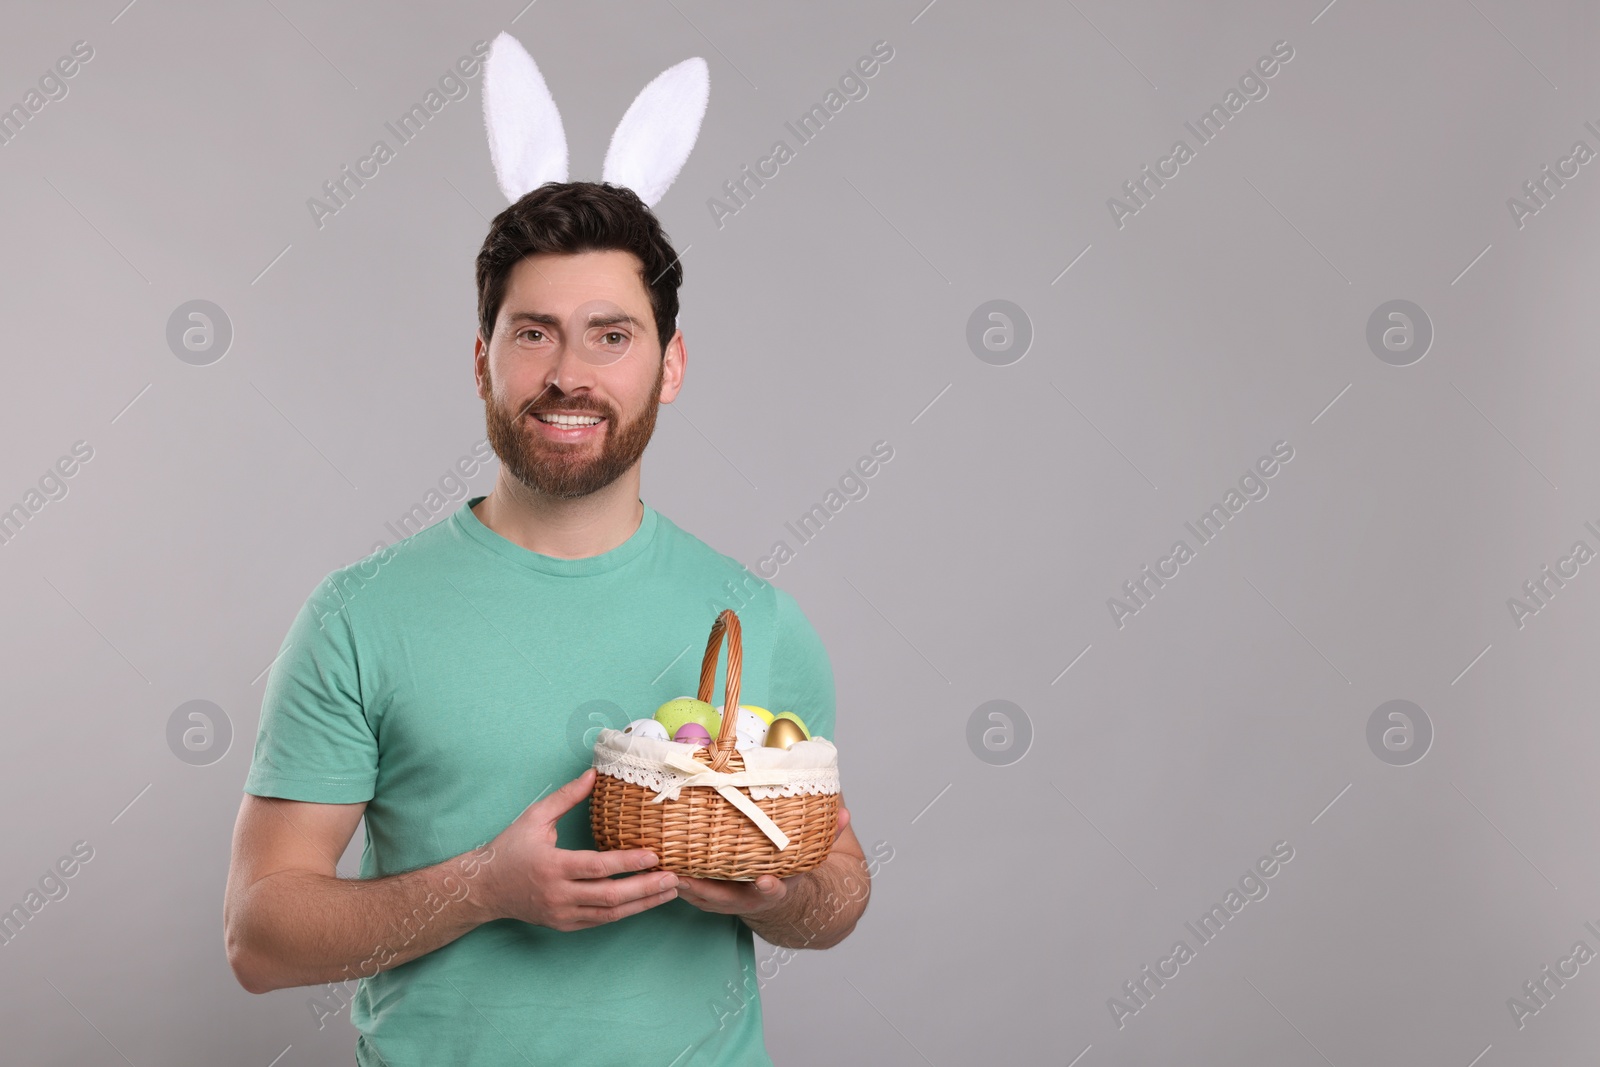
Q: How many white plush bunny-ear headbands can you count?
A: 1